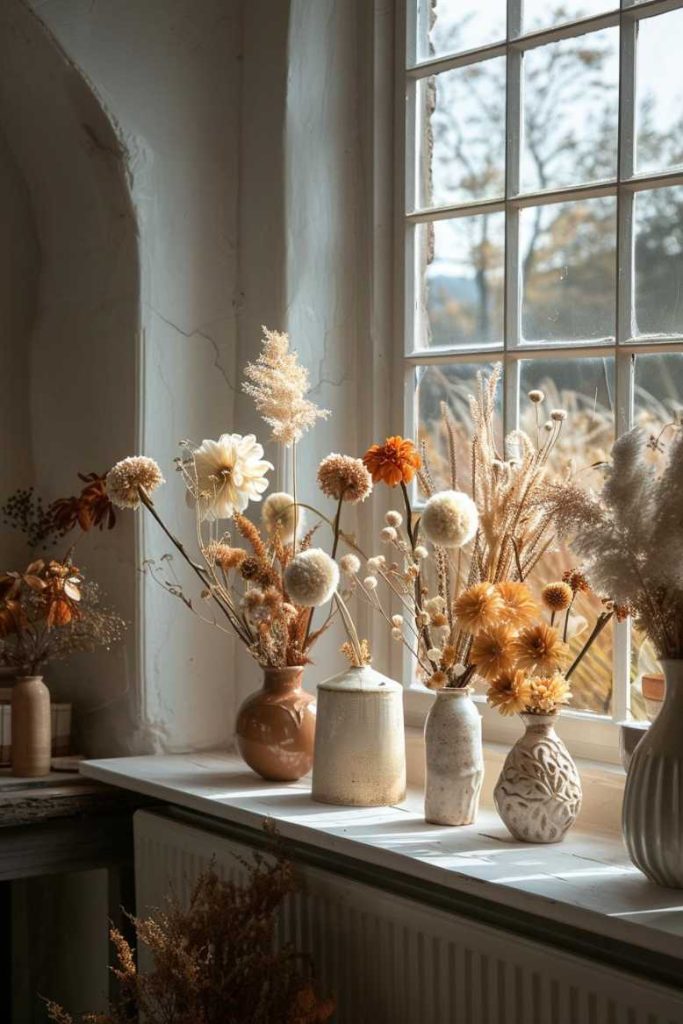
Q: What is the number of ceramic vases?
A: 6